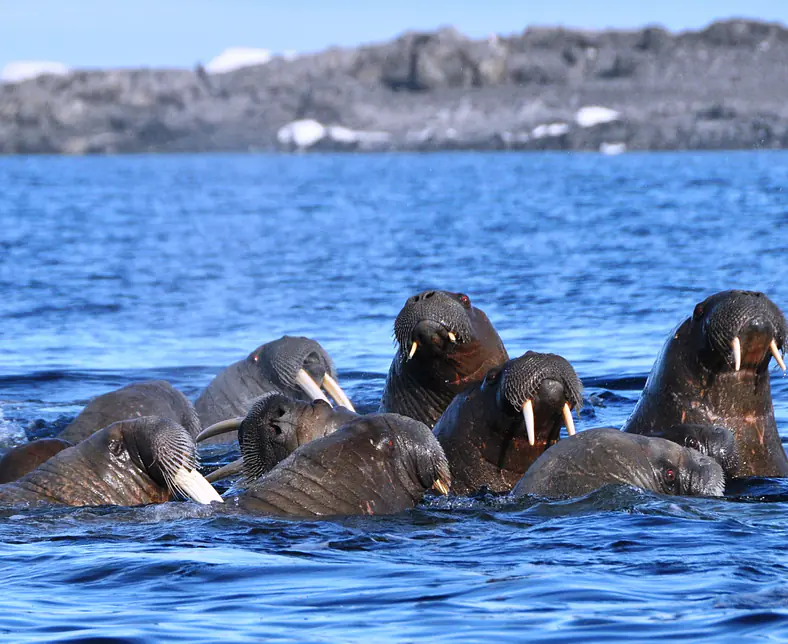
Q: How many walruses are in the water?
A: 11